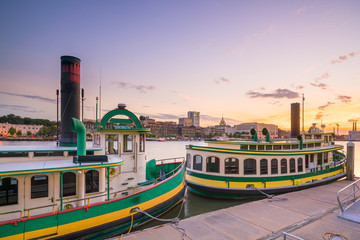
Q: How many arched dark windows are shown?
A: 14